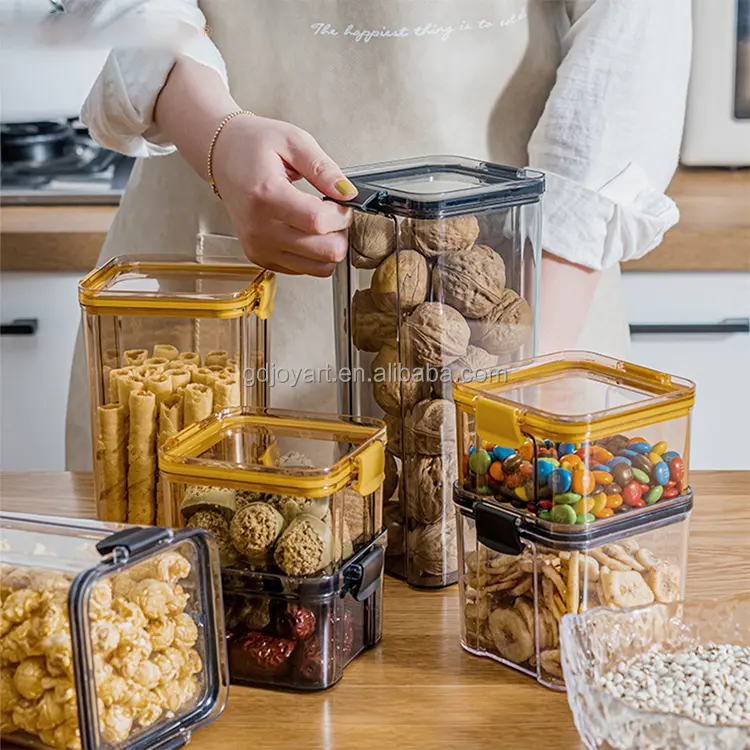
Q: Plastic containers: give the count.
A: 7